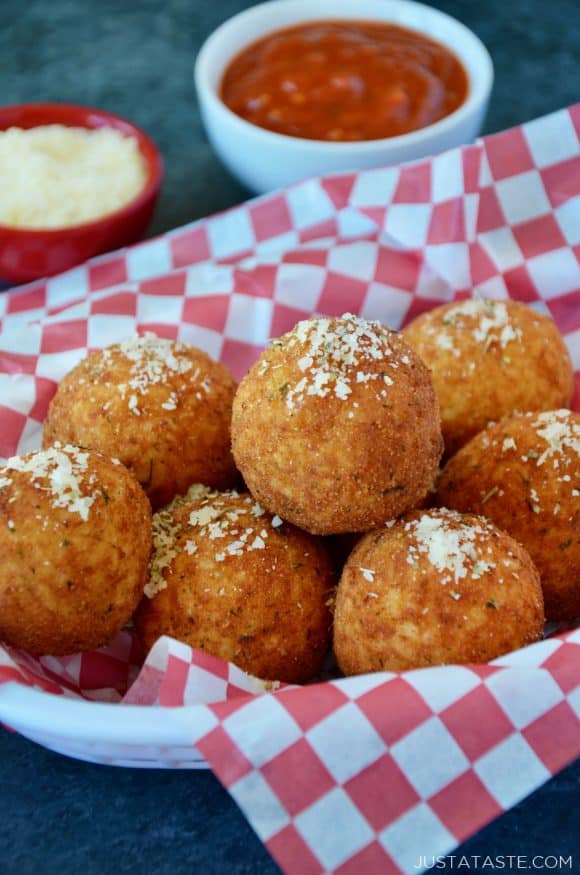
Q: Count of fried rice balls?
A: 7